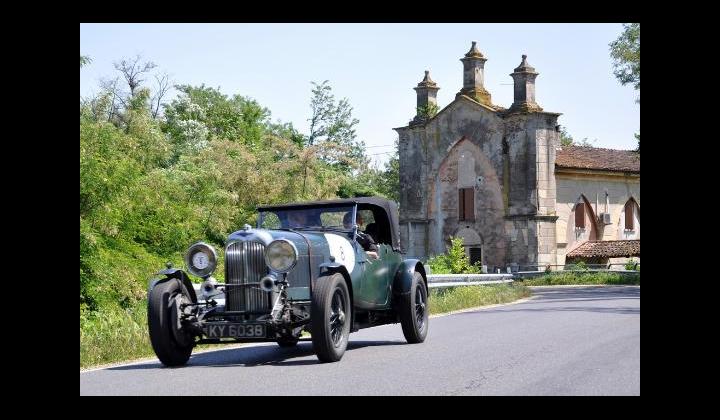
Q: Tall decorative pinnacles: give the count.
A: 3